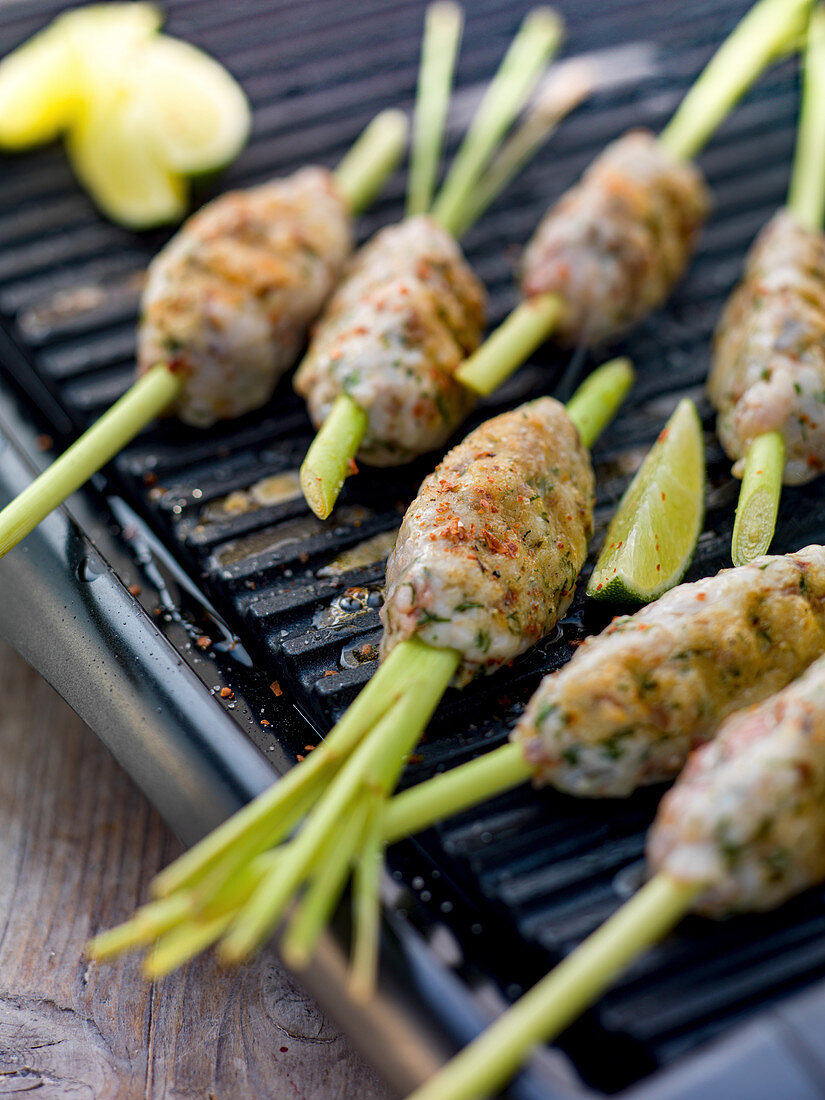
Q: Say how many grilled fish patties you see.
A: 7